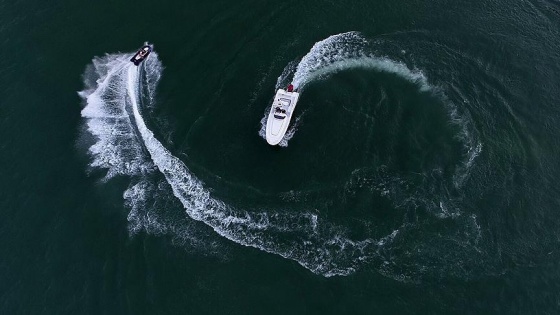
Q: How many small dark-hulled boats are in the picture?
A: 1